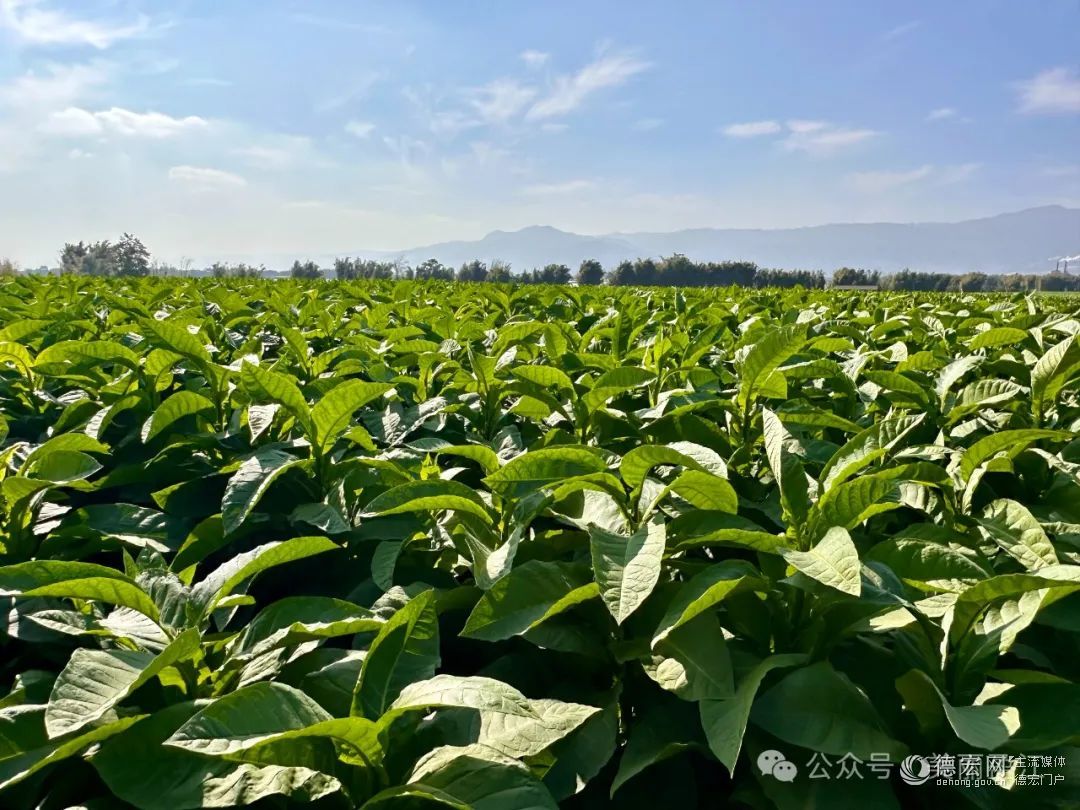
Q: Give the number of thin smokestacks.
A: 2